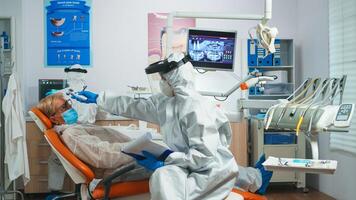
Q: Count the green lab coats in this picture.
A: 0